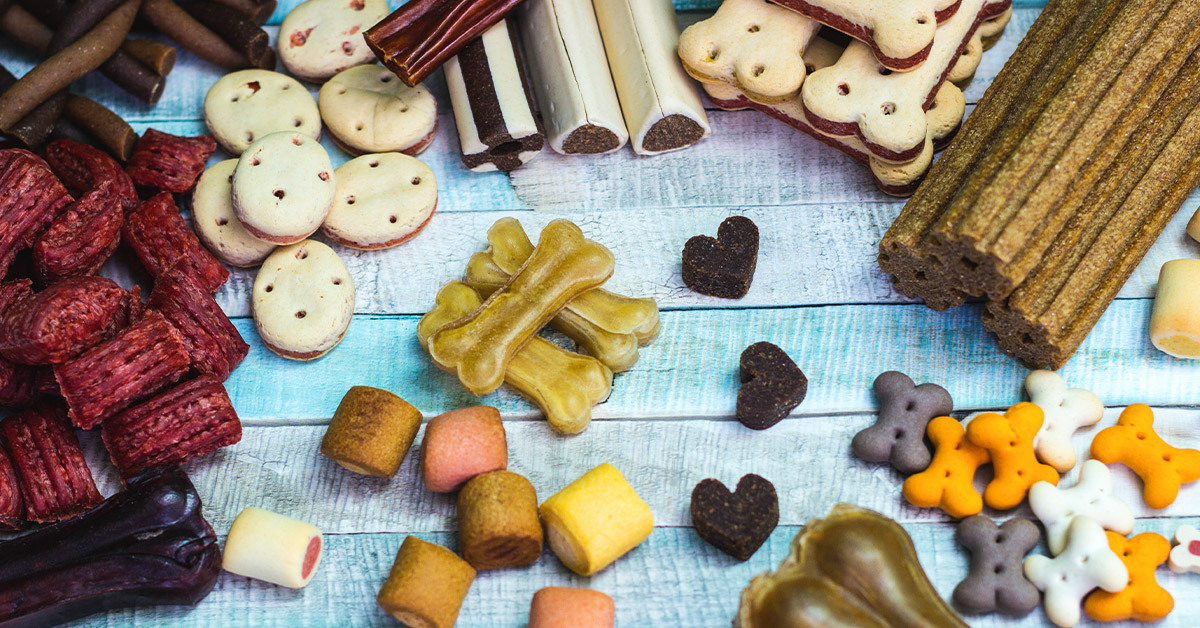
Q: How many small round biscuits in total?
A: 7